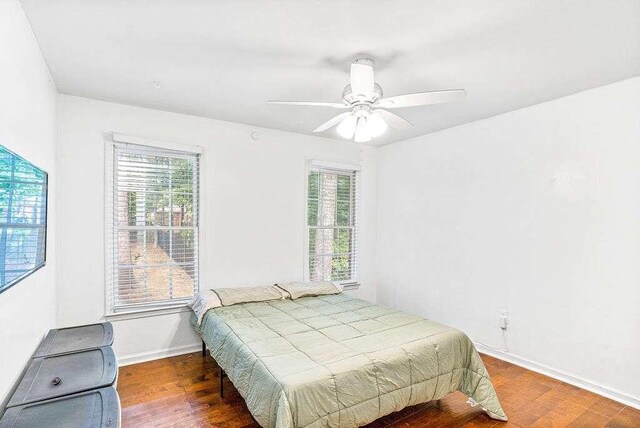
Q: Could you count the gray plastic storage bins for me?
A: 3